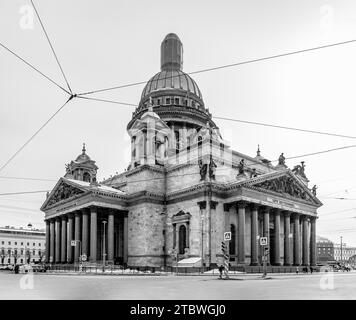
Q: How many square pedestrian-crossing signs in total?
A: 2